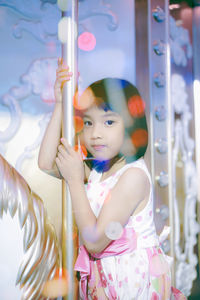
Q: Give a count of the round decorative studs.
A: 8